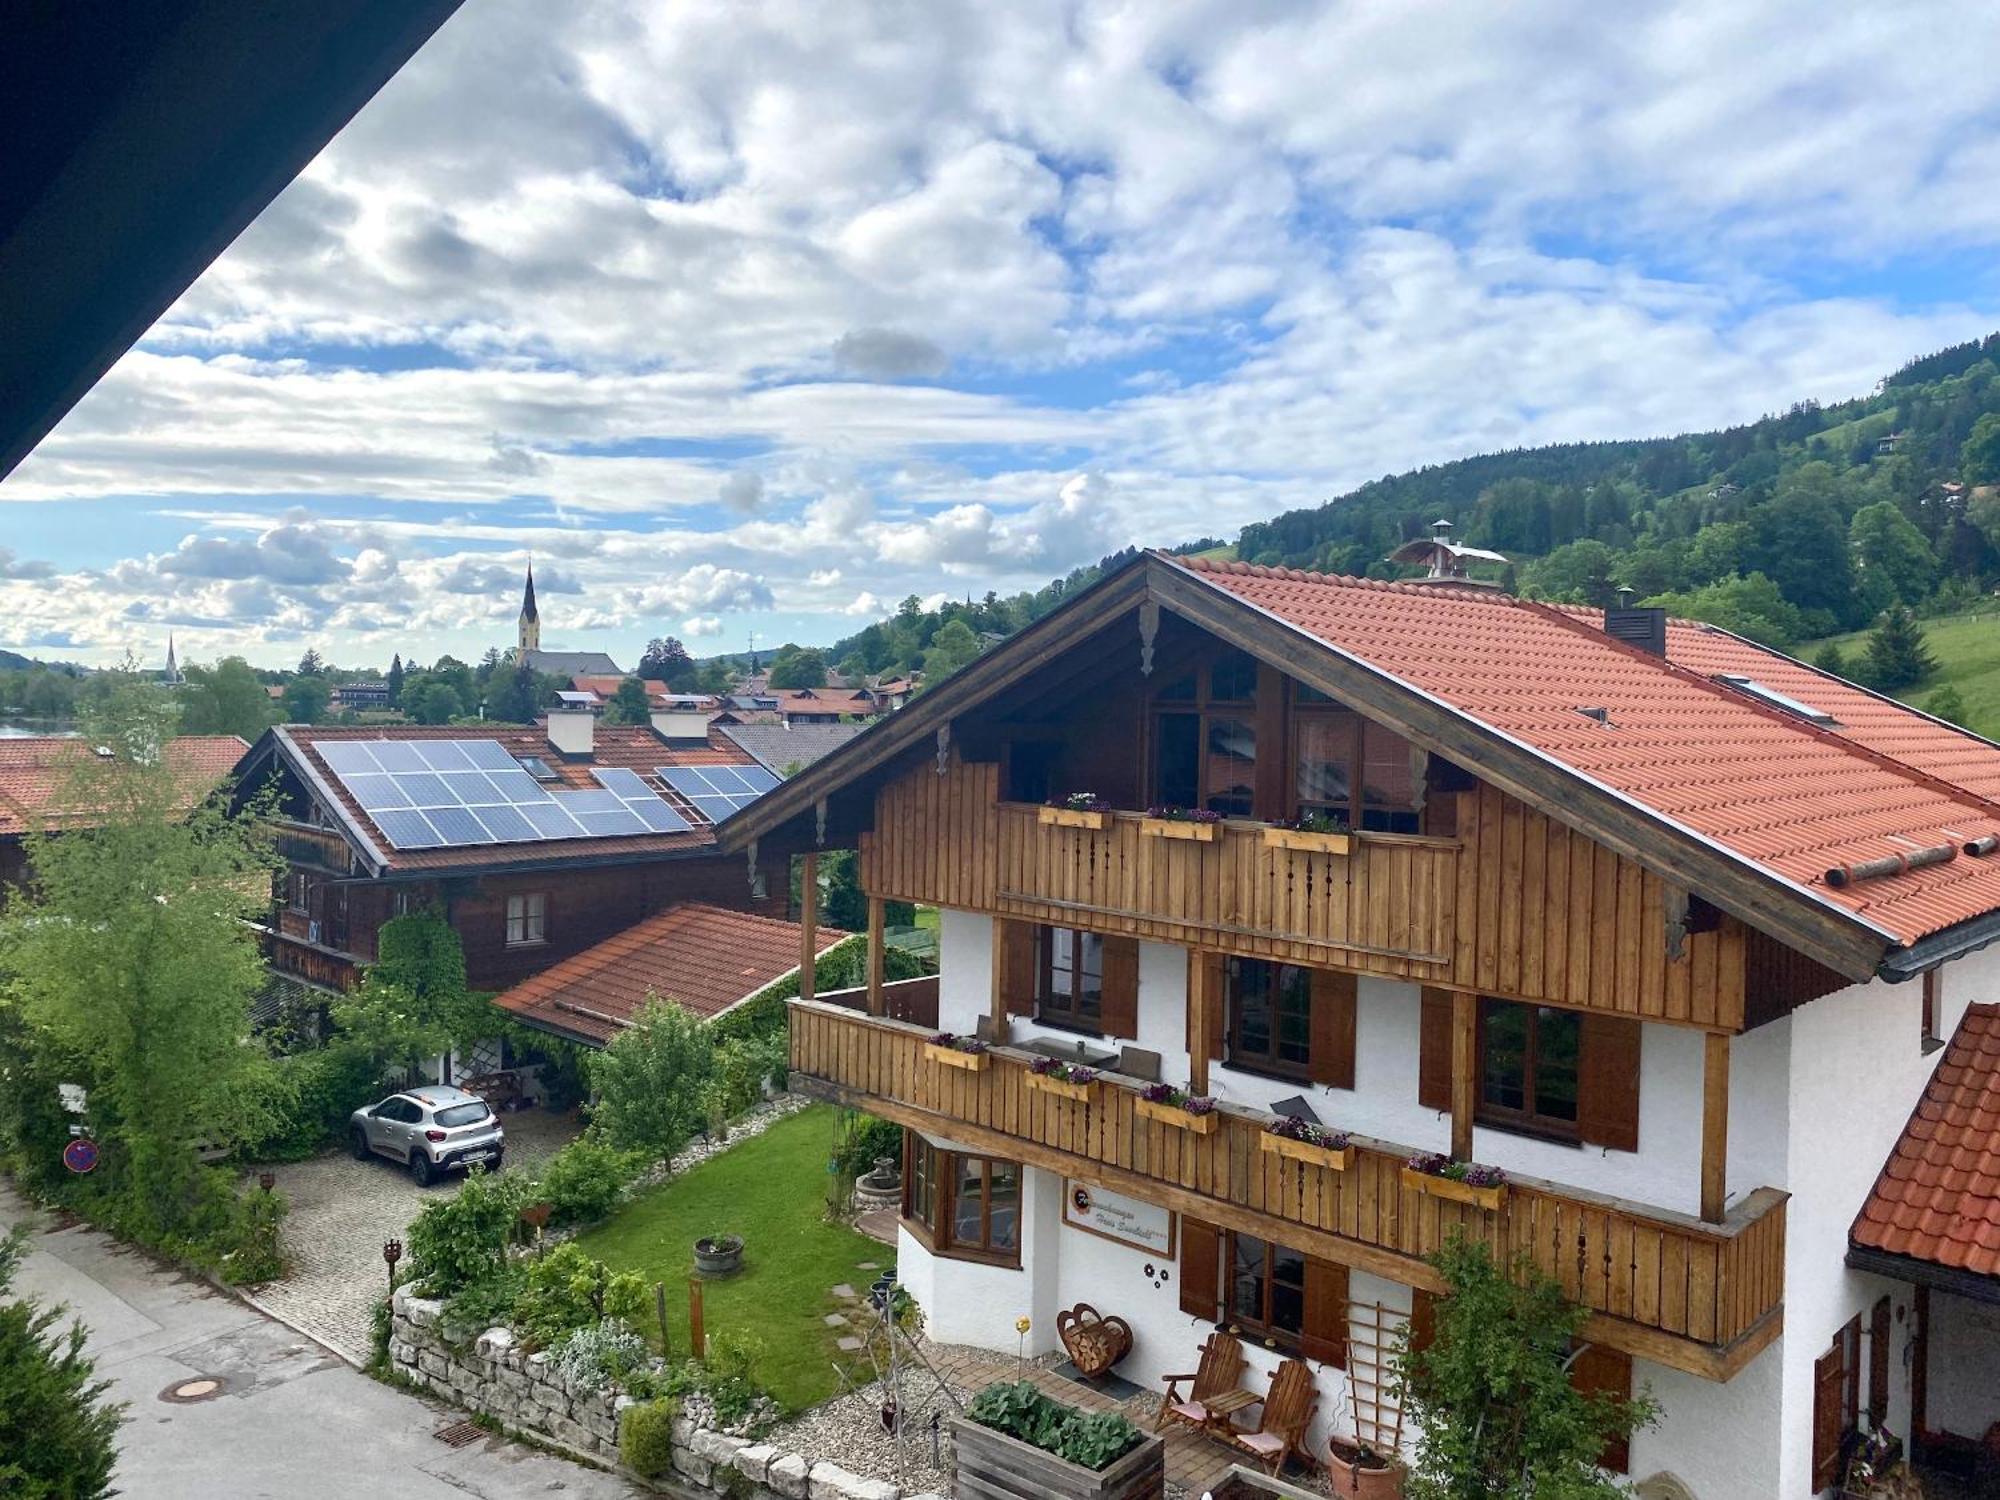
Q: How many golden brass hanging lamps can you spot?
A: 0